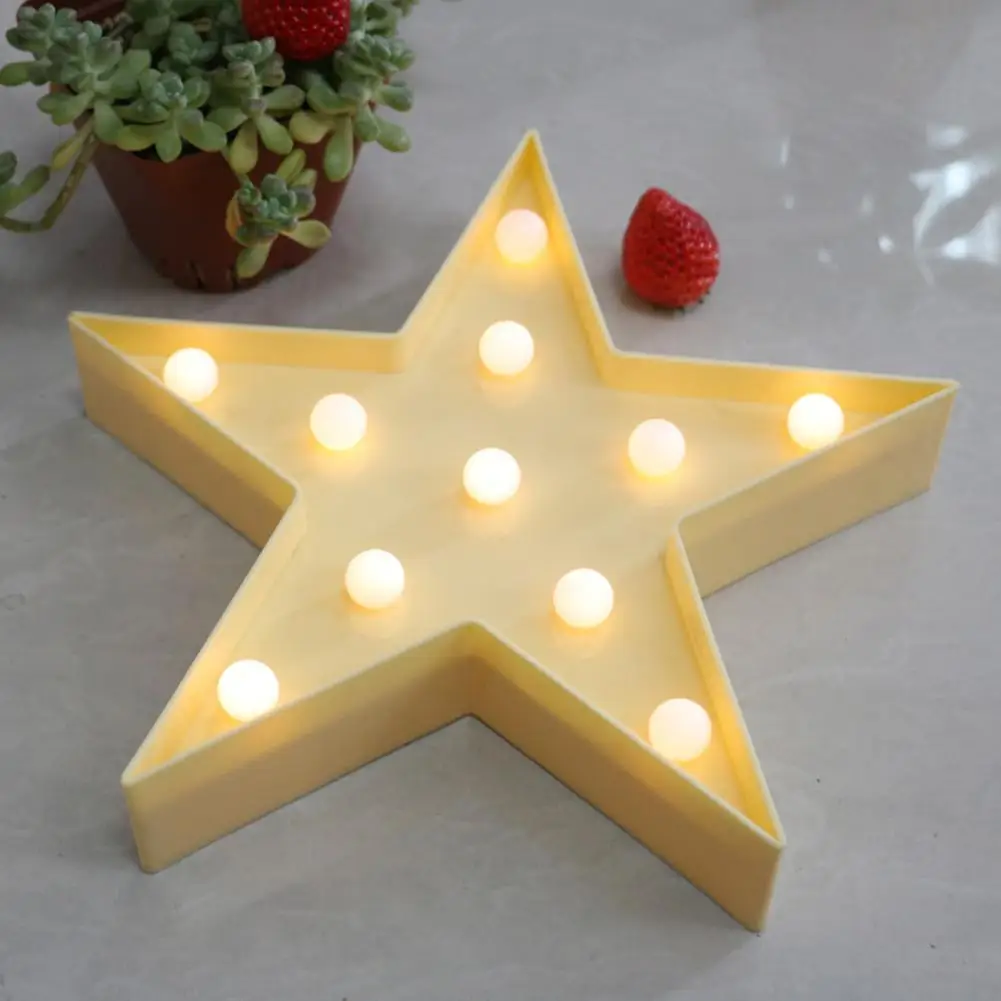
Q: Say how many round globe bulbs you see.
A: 11